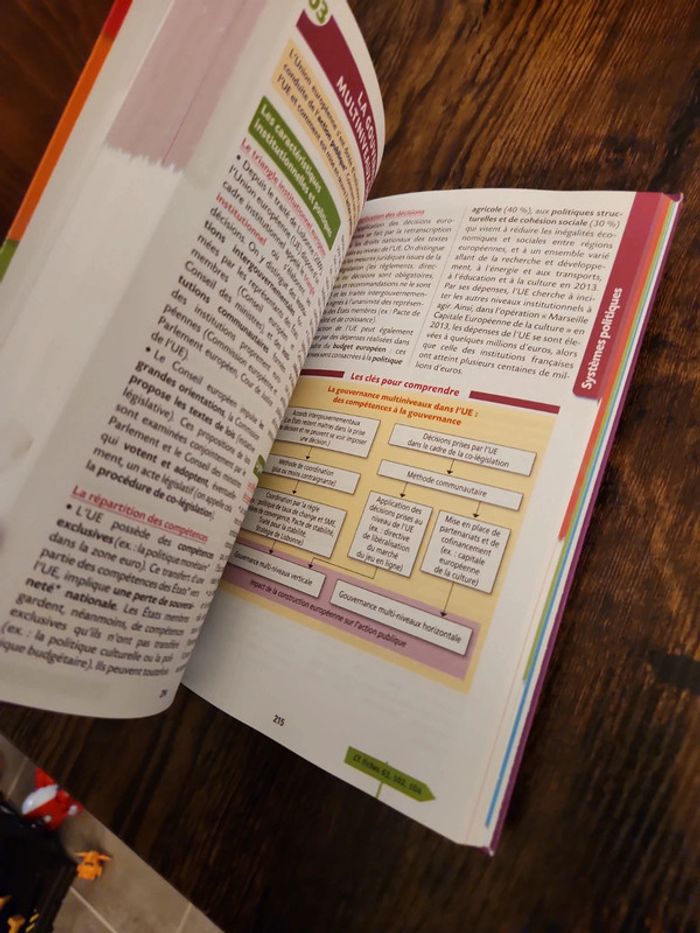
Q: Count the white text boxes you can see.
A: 9